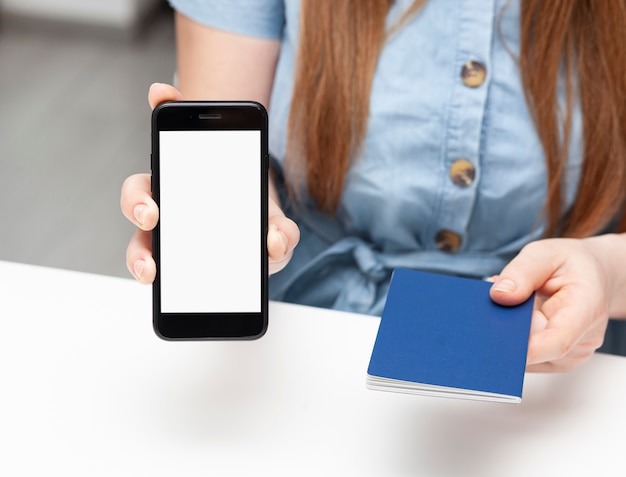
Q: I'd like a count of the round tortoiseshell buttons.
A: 3